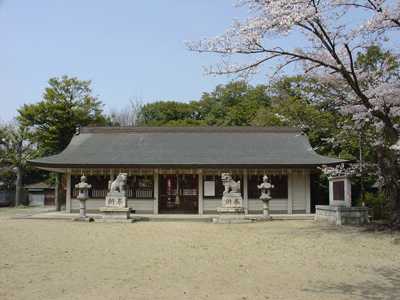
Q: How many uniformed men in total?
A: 0